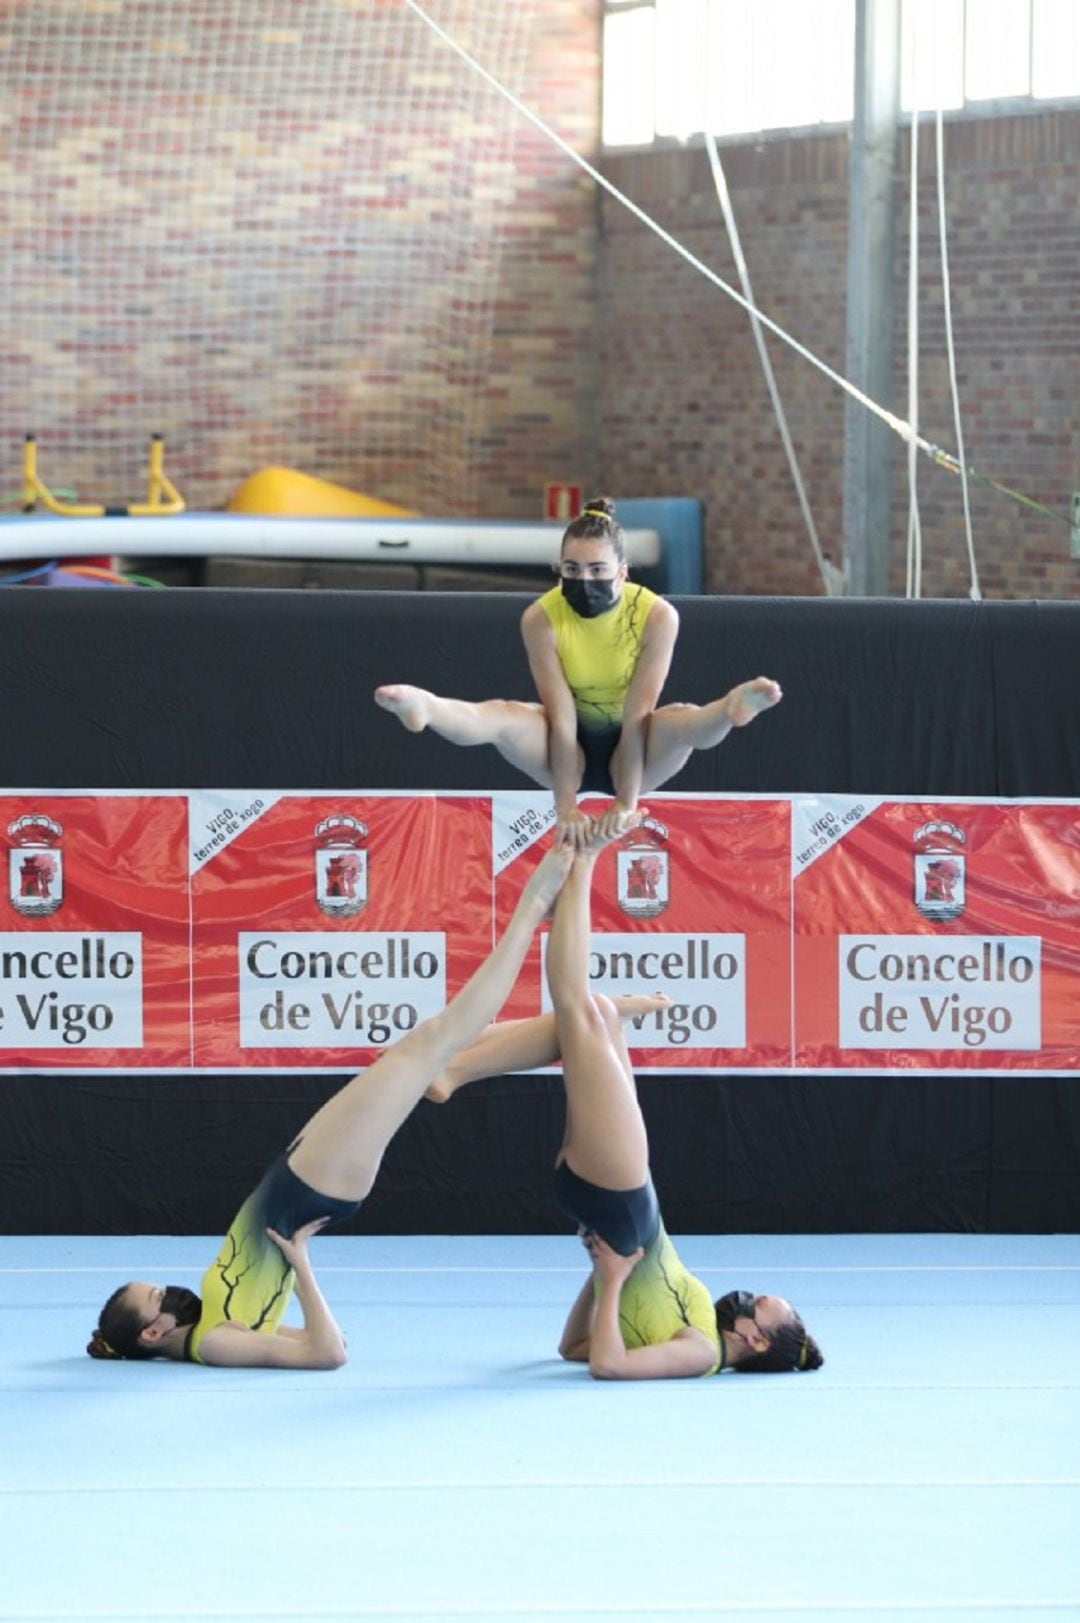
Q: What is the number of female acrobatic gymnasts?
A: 3